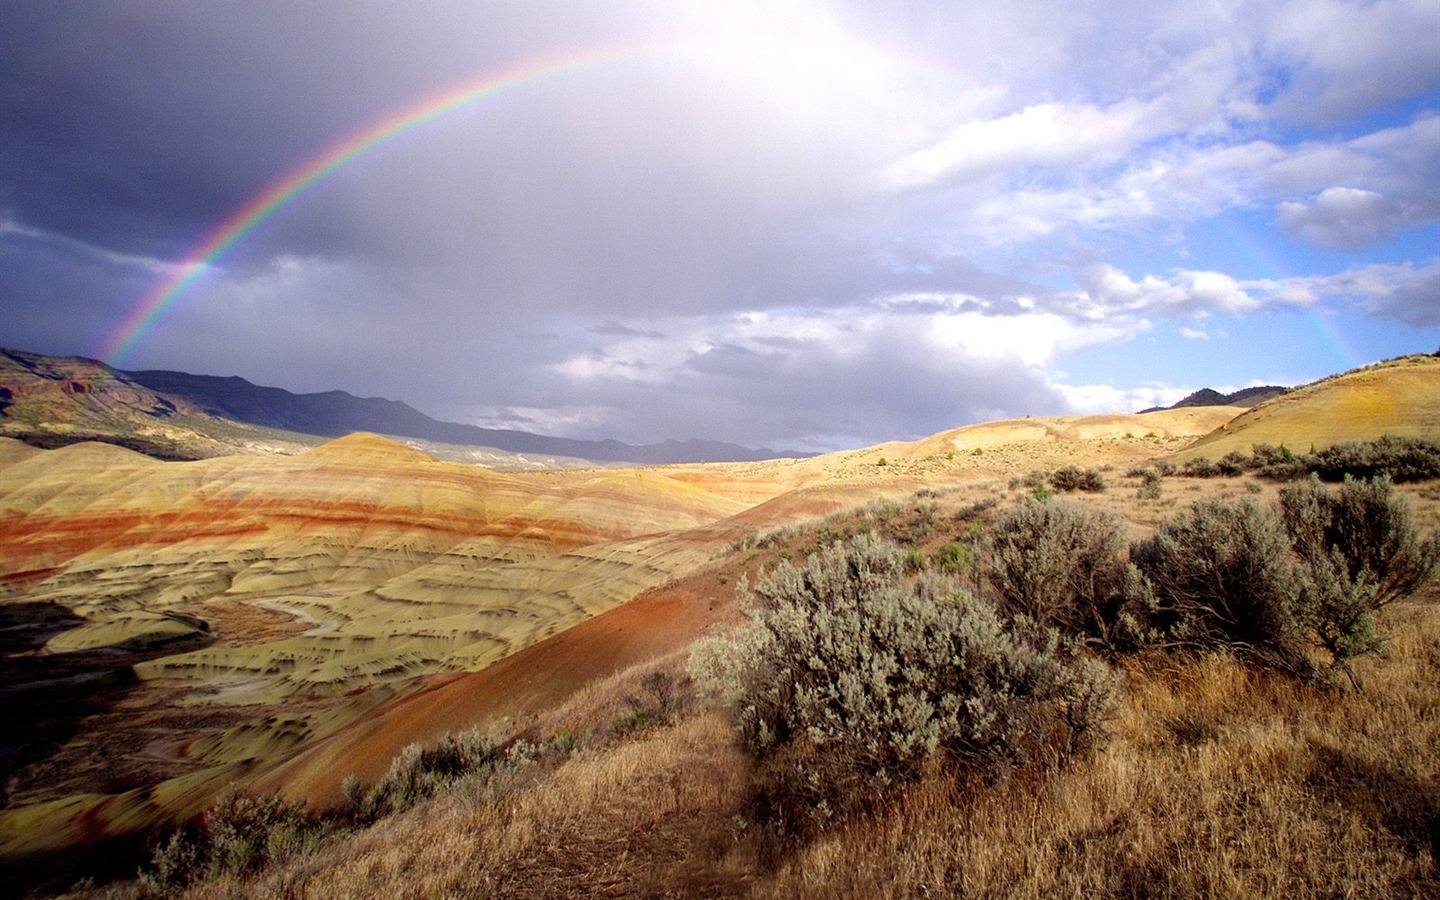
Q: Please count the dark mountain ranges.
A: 2